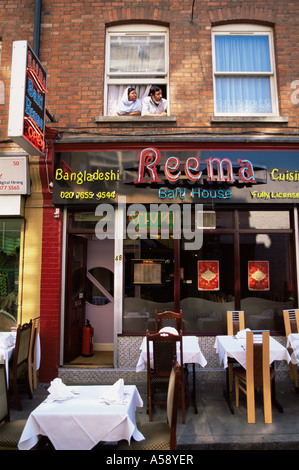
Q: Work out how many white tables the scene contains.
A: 5